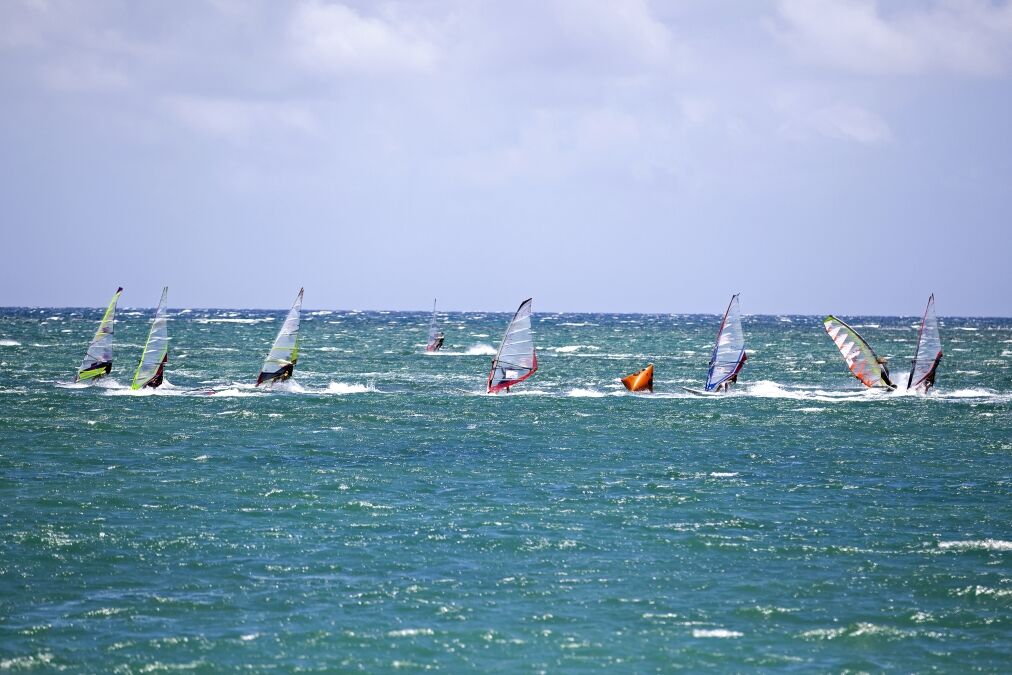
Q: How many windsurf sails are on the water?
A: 8